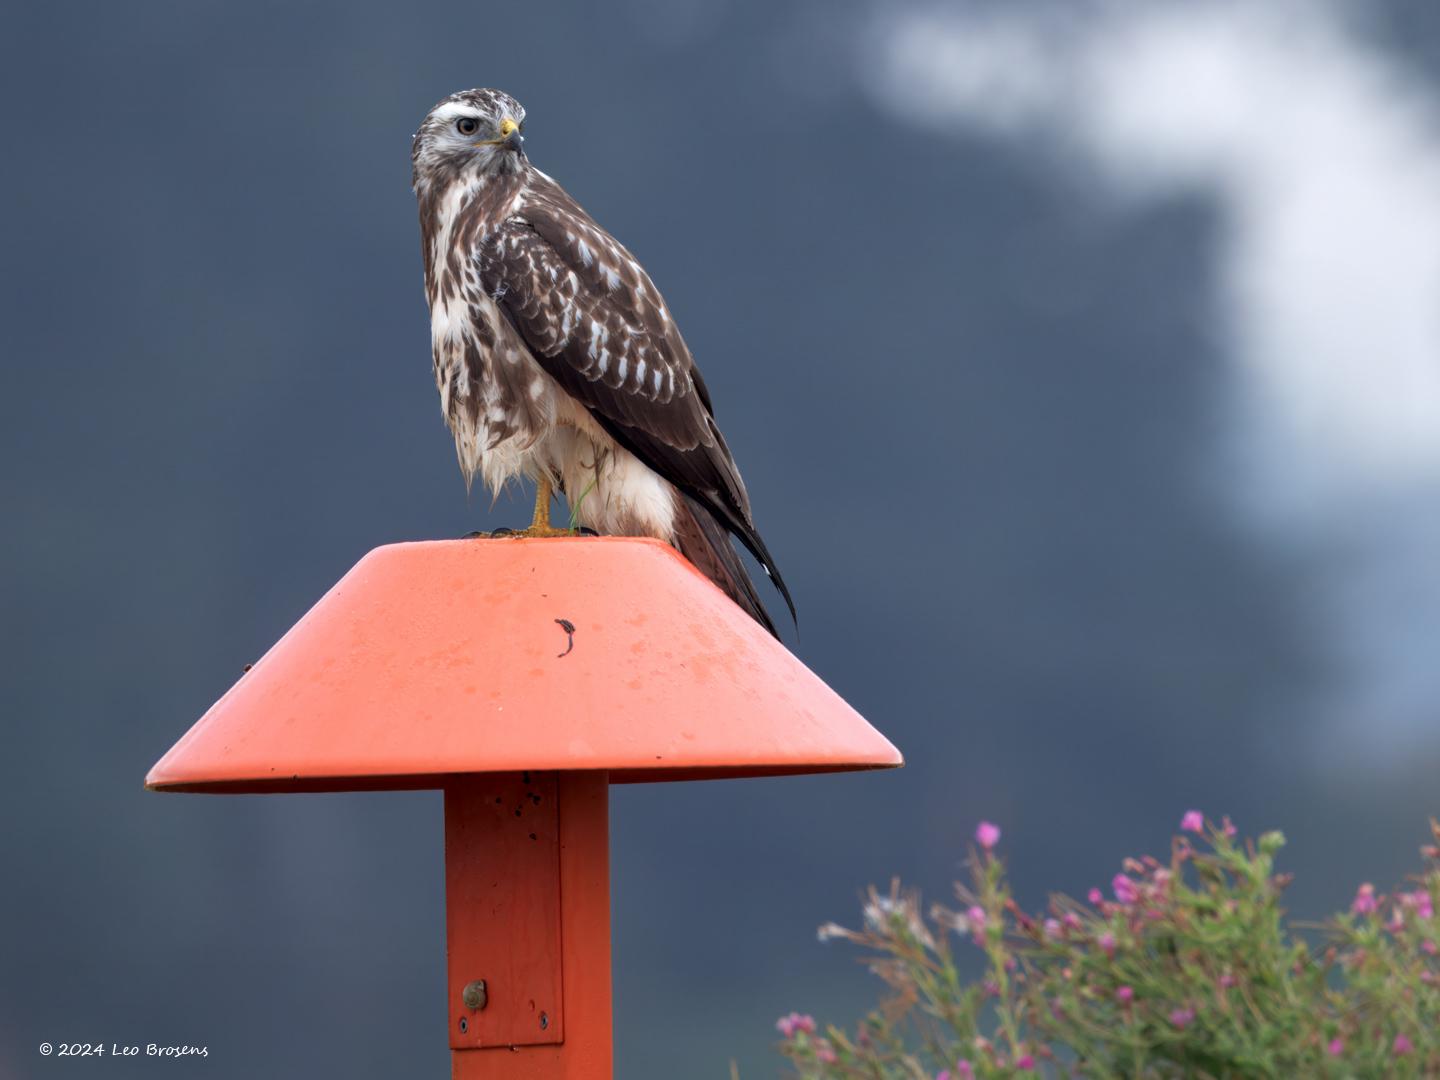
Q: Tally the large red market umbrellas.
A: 0